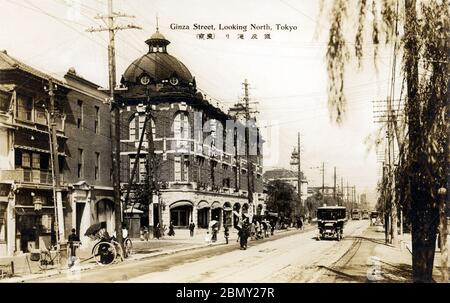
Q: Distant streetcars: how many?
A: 2